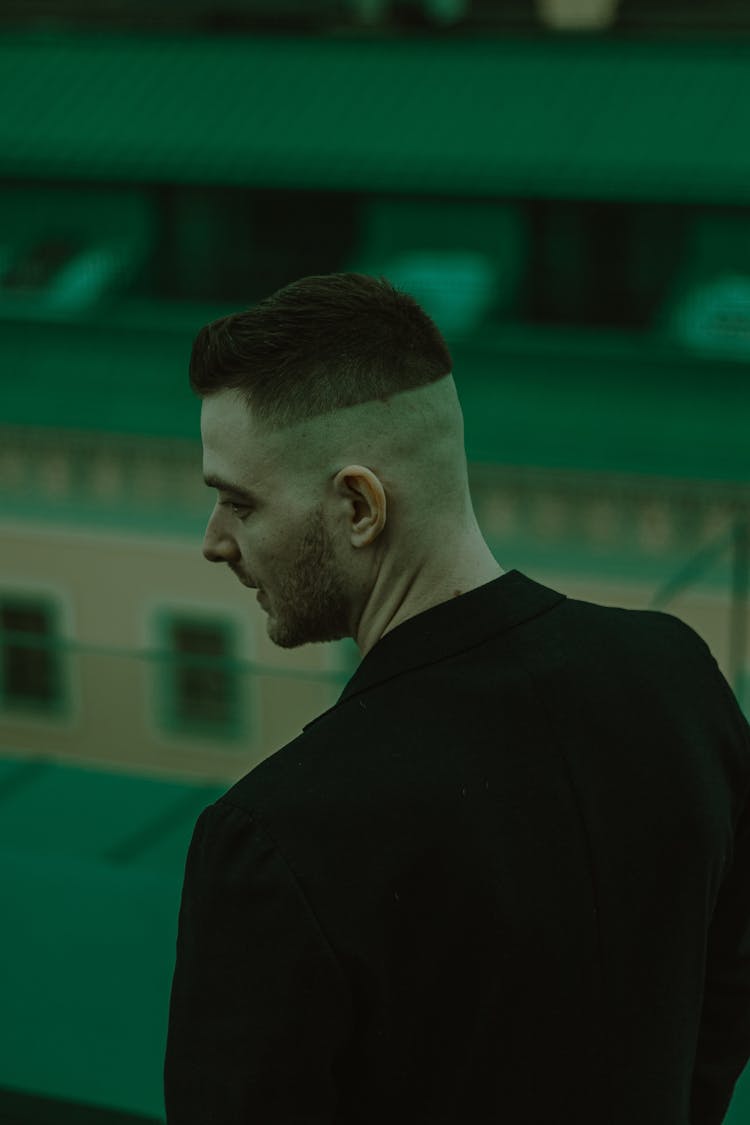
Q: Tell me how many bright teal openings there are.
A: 3